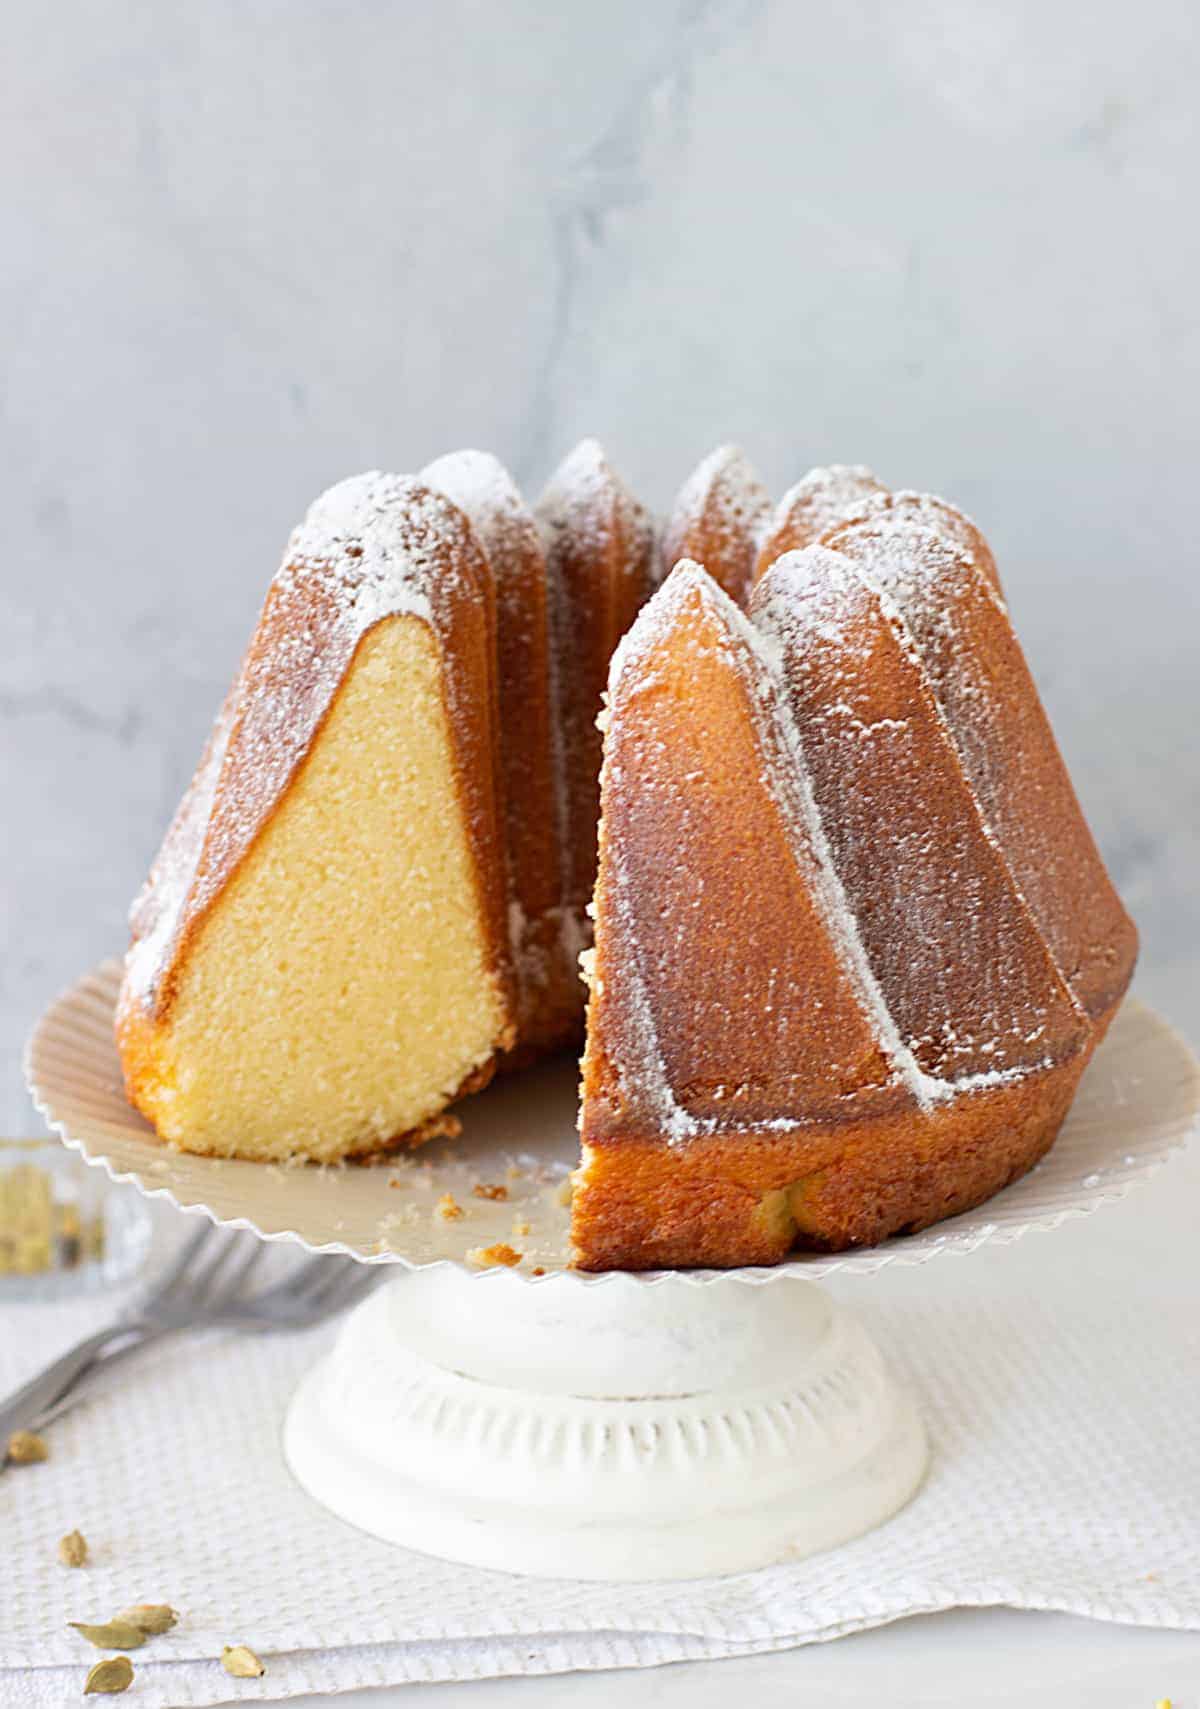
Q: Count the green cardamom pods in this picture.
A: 6